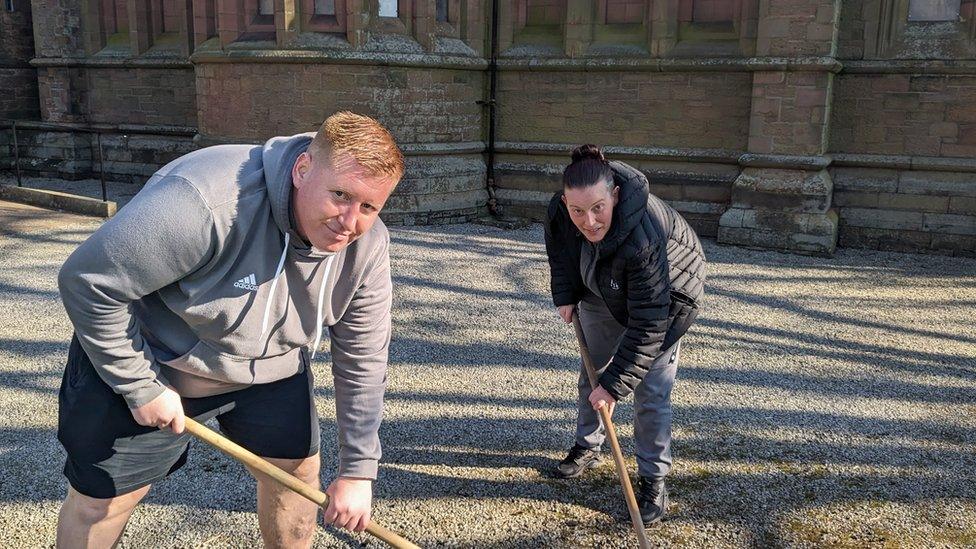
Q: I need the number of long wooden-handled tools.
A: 2